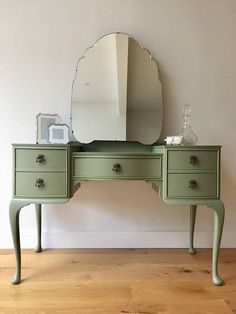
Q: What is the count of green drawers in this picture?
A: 5